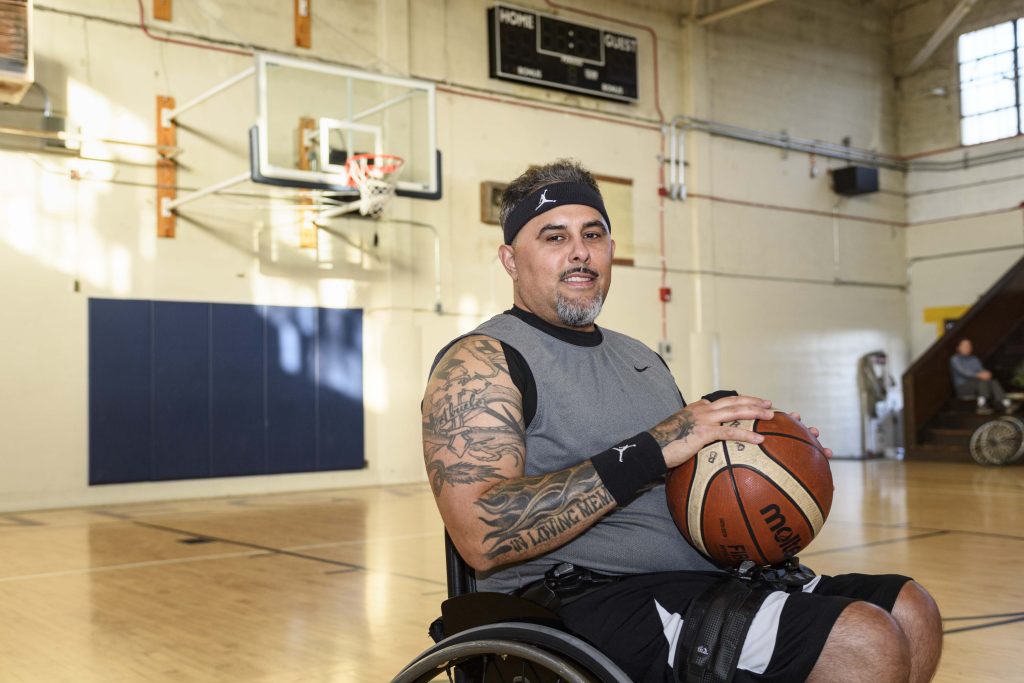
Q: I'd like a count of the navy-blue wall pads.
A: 5